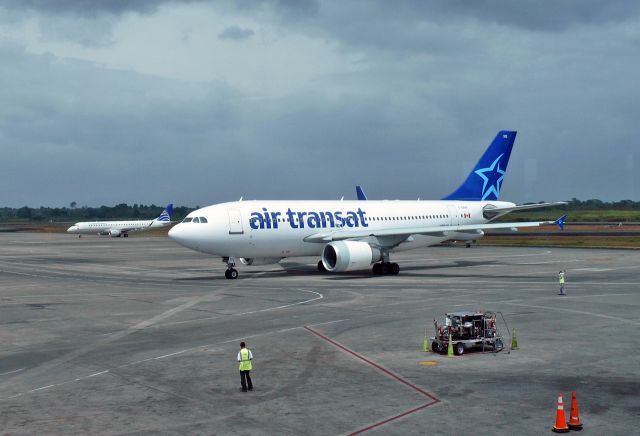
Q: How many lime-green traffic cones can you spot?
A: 3